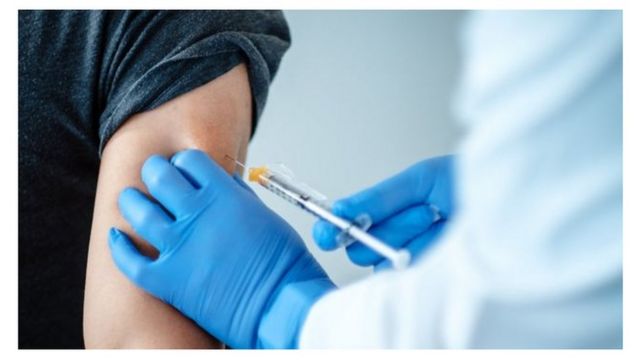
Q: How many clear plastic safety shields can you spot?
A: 1